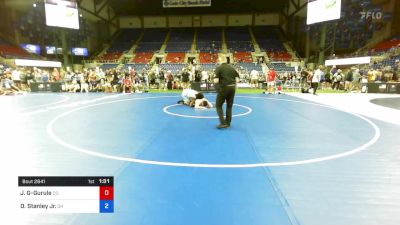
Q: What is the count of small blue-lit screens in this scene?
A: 3